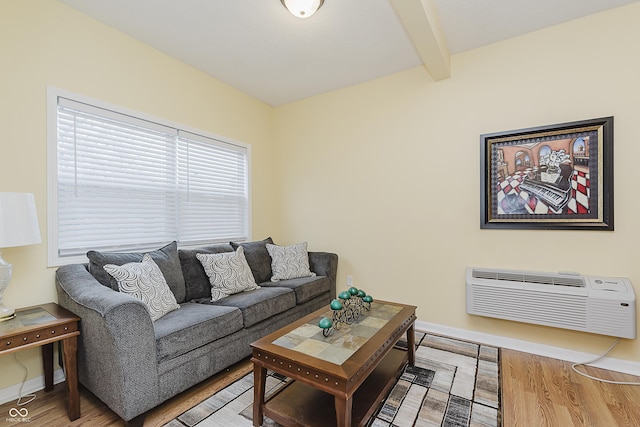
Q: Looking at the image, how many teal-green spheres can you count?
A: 6